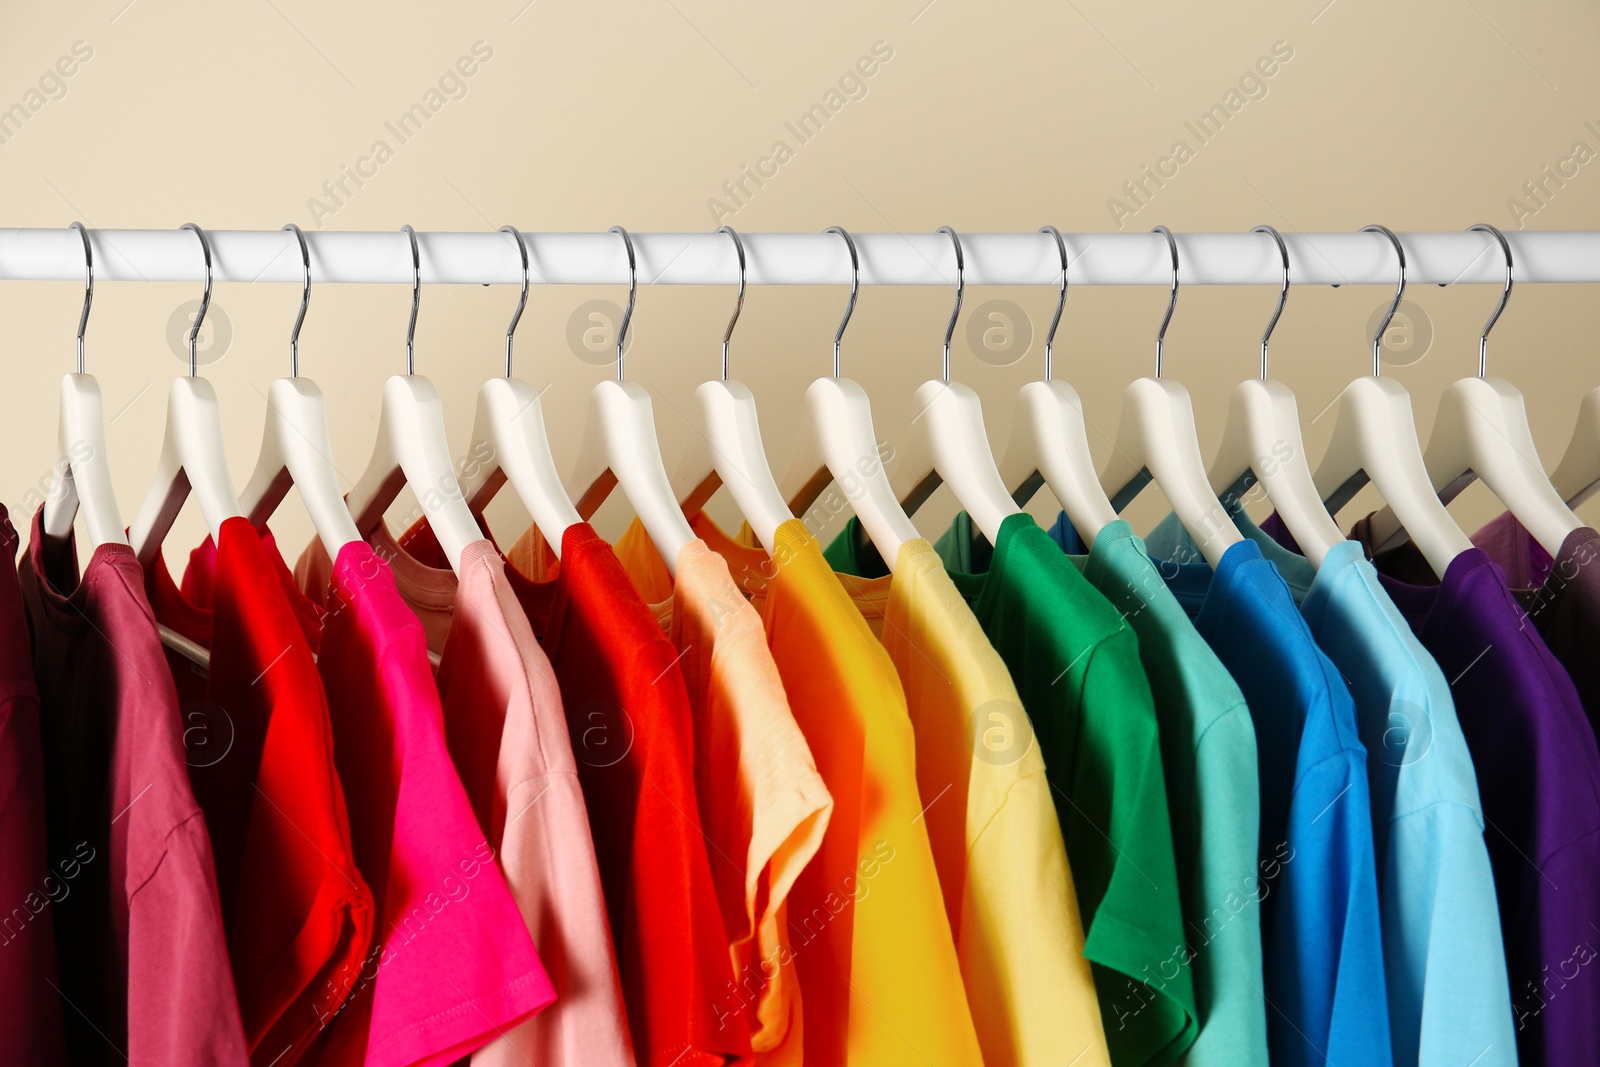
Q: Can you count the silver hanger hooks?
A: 14